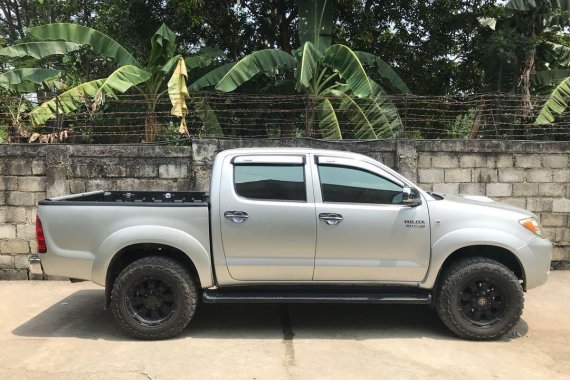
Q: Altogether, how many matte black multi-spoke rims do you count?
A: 2